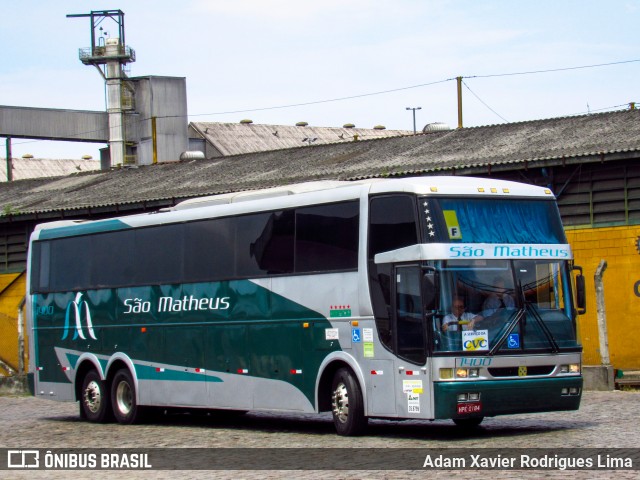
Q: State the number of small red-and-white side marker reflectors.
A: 8